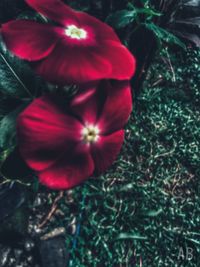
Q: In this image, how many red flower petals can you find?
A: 10